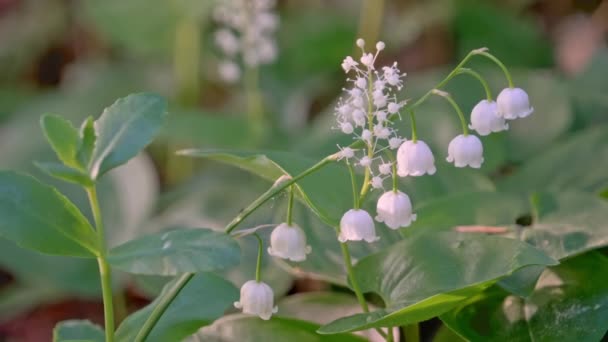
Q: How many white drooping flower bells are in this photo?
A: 8